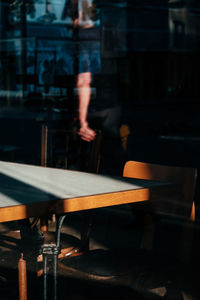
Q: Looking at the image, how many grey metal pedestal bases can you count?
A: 1